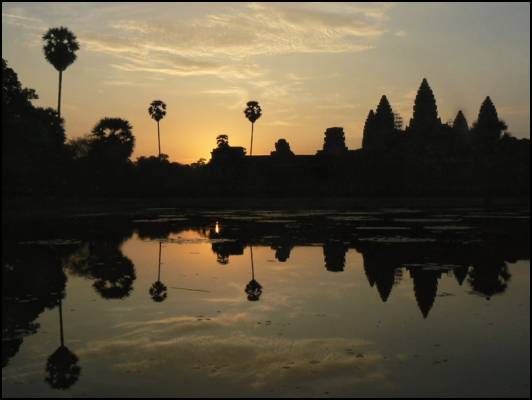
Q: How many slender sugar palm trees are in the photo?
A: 3